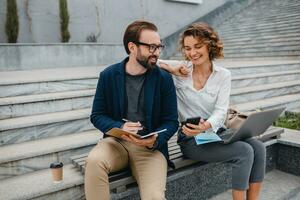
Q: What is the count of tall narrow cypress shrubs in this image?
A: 2